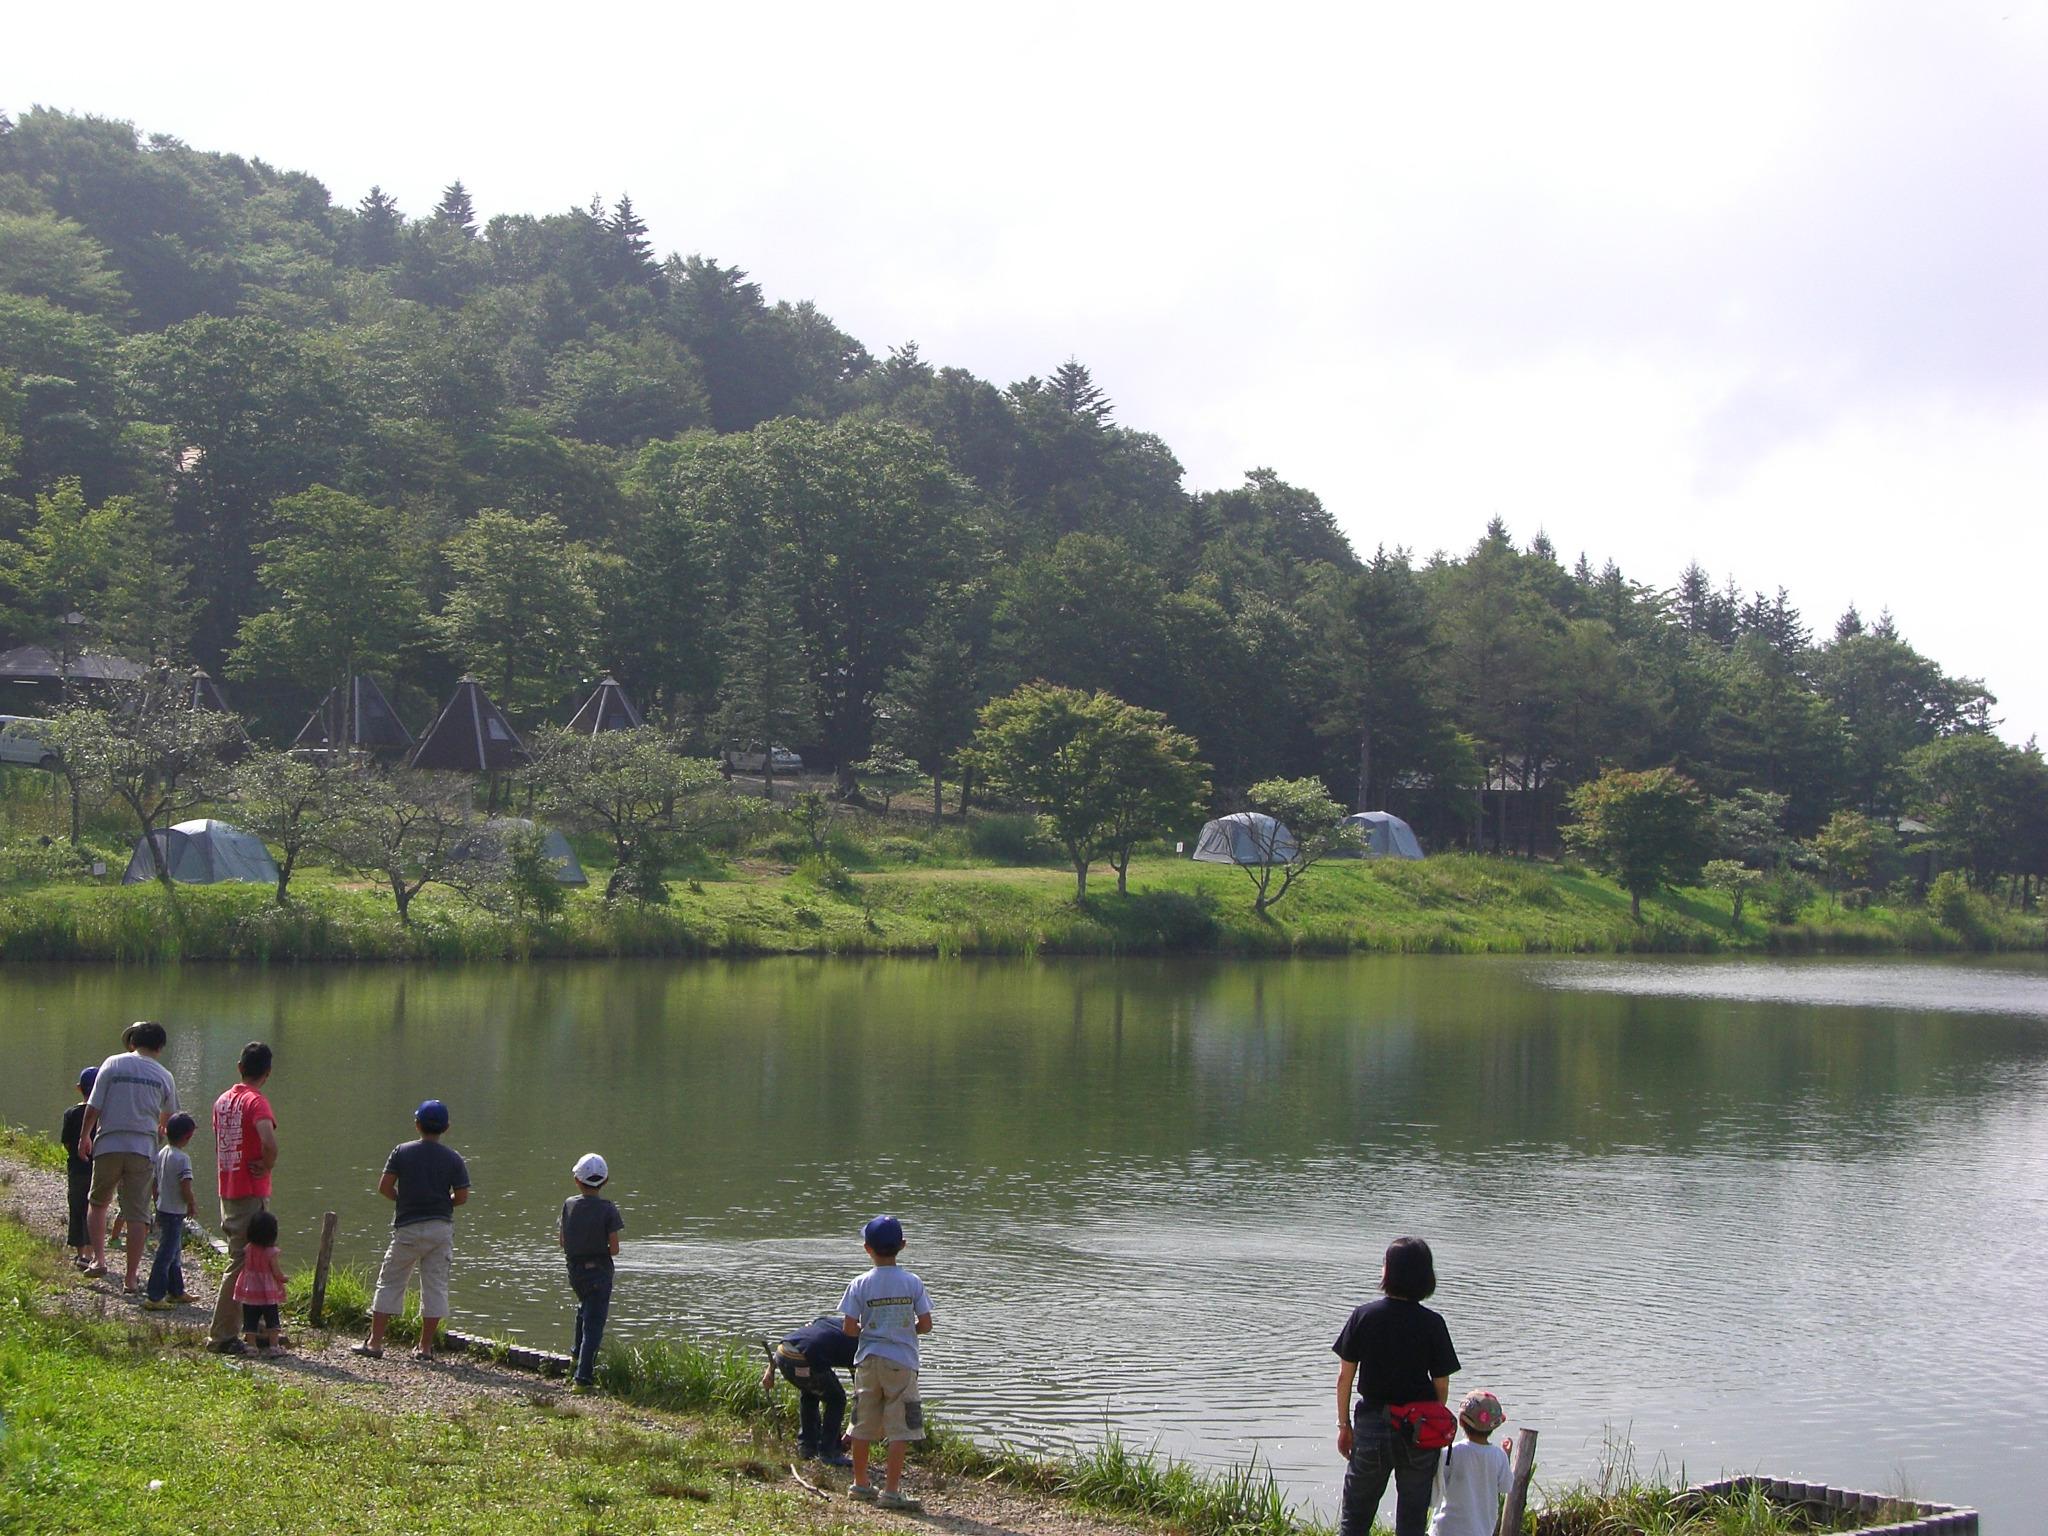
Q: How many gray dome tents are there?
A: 4